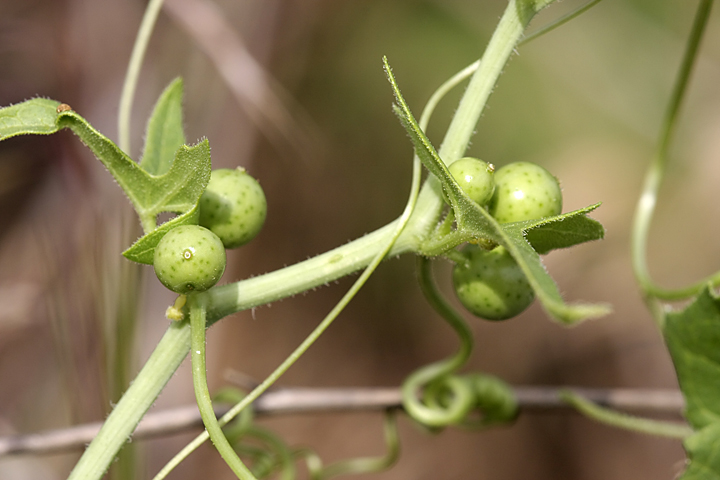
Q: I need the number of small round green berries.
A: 5